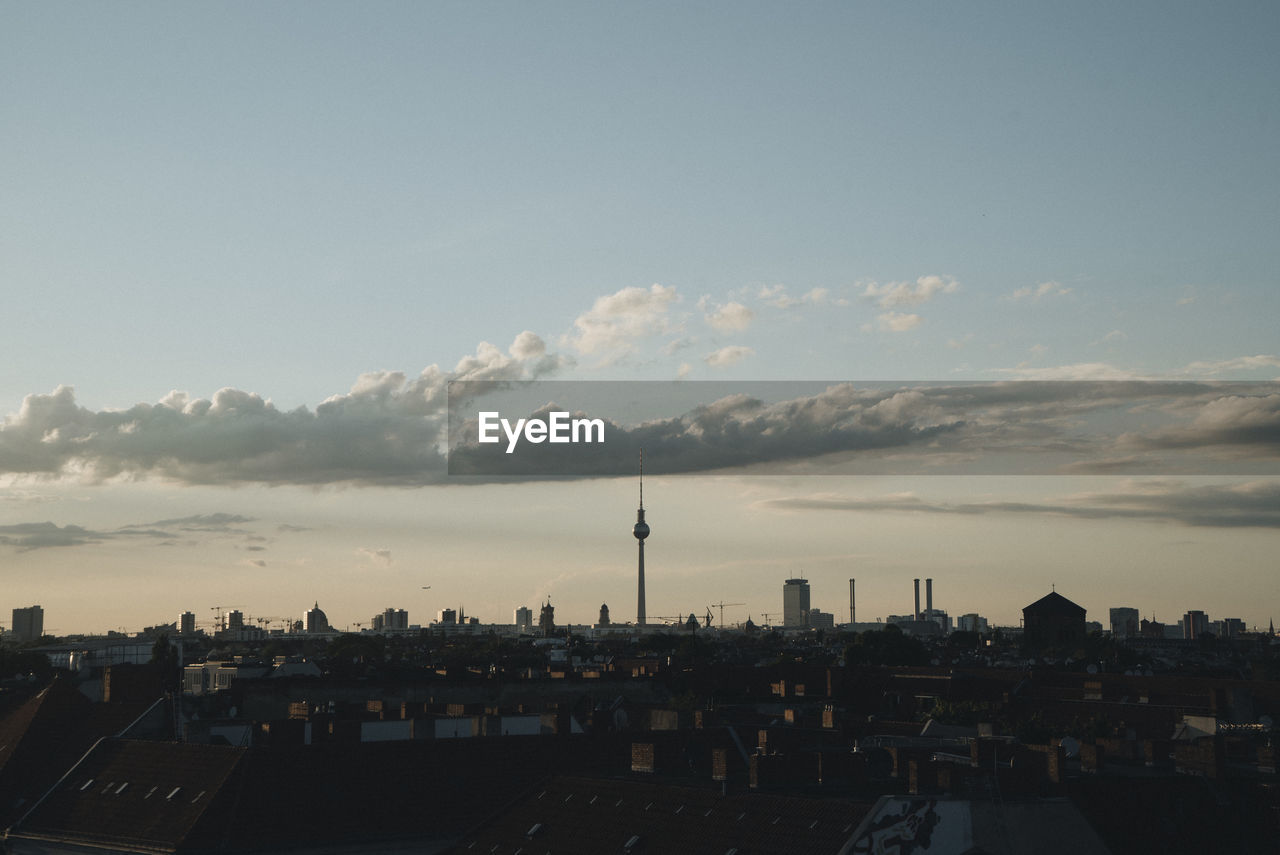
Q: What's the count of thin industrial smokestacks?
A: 3